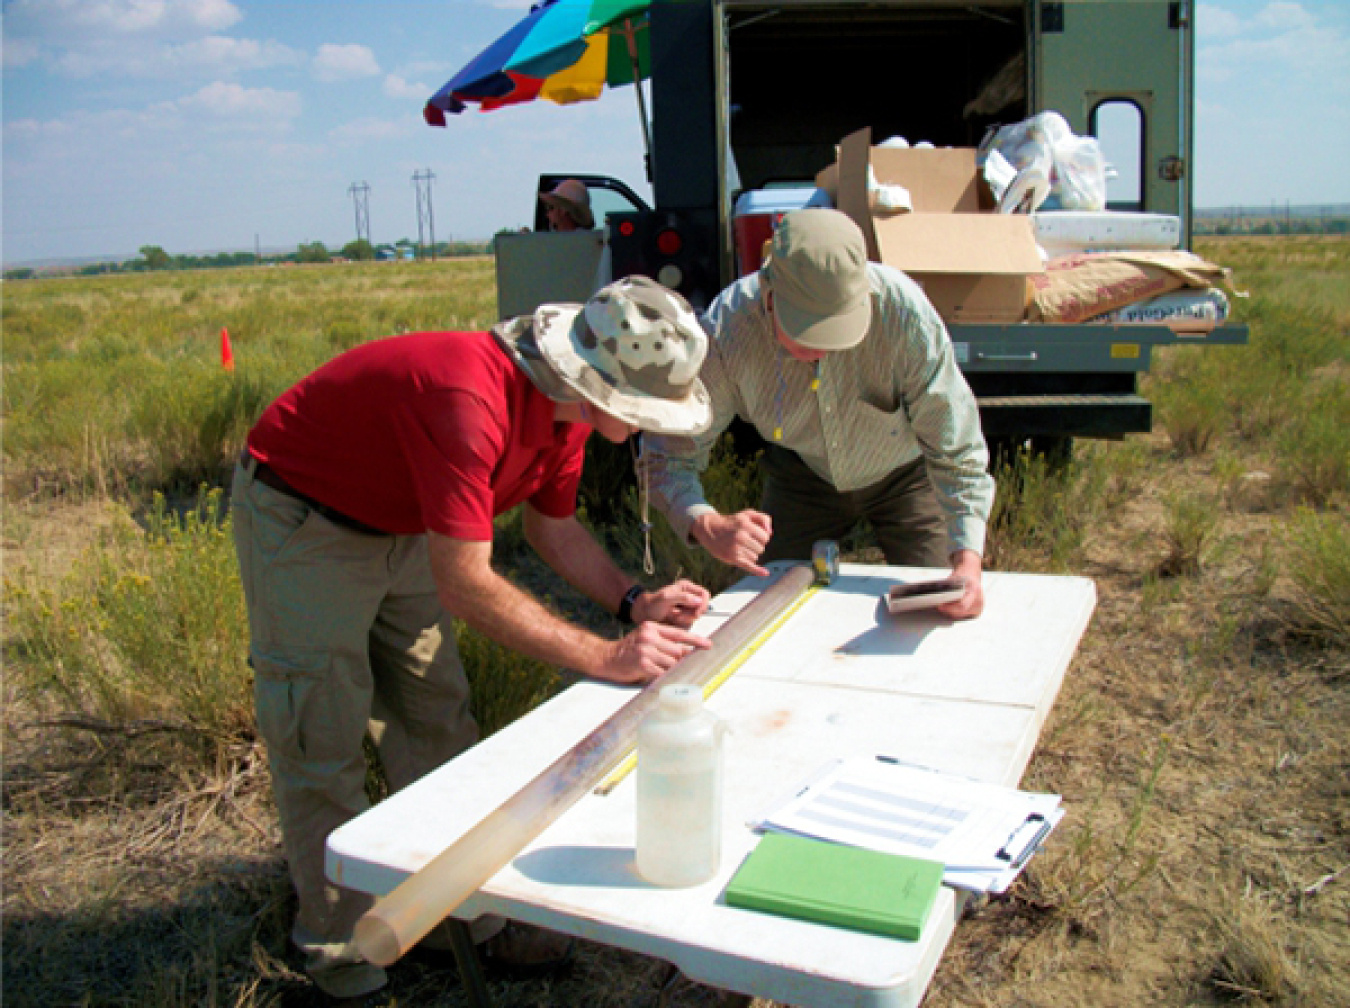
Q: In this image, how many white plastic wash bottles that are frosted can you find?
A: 1